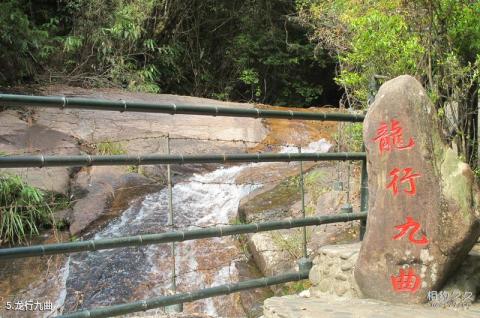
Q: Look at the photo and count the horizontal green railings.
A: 4